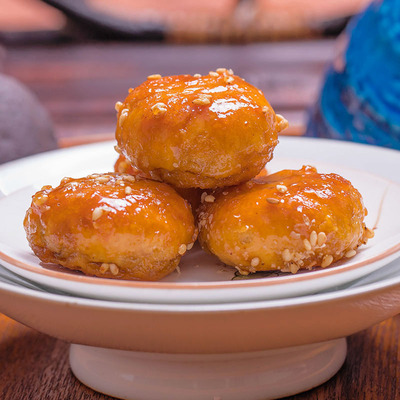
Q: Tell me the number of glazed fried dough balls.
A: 4